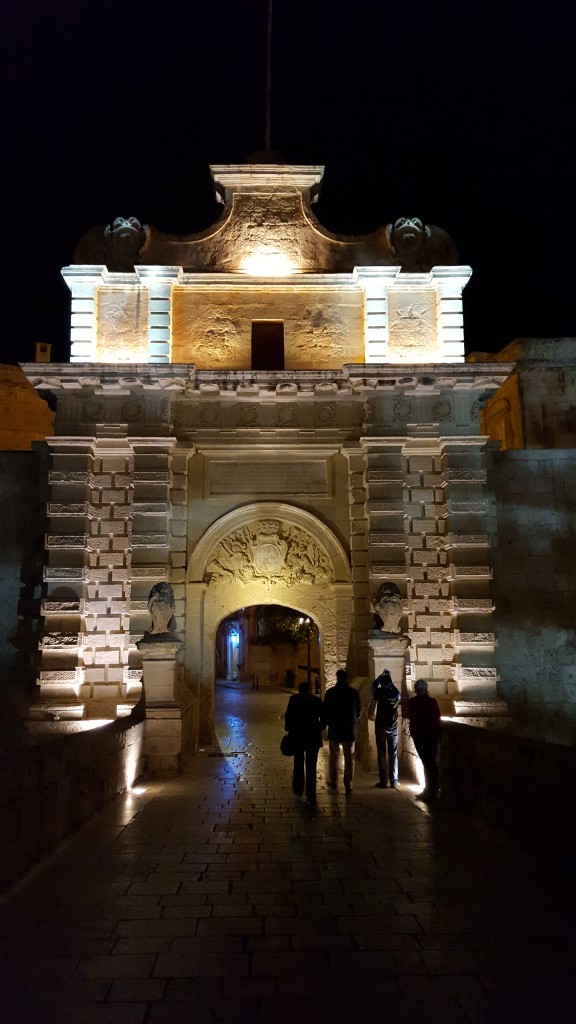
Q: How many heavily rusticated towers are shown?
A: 2